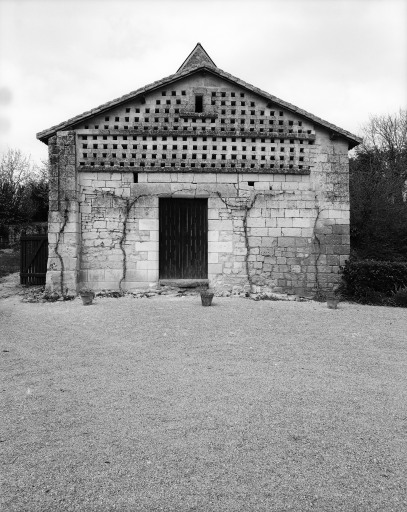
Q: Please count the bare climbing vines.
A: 4